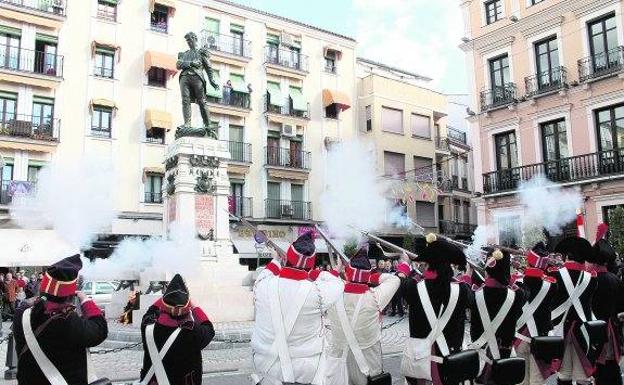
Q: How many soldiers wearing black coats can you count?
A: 7